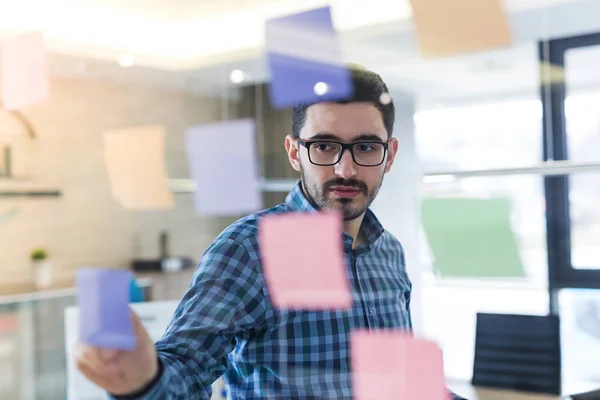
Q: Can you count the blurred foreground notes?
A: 9